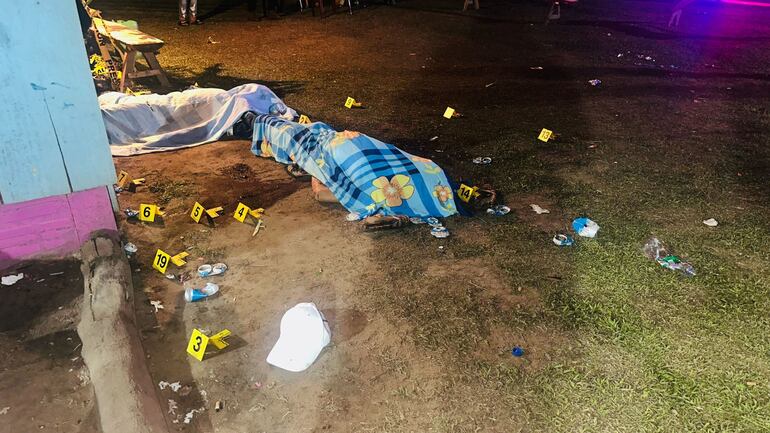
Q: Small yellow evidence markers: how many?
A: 11